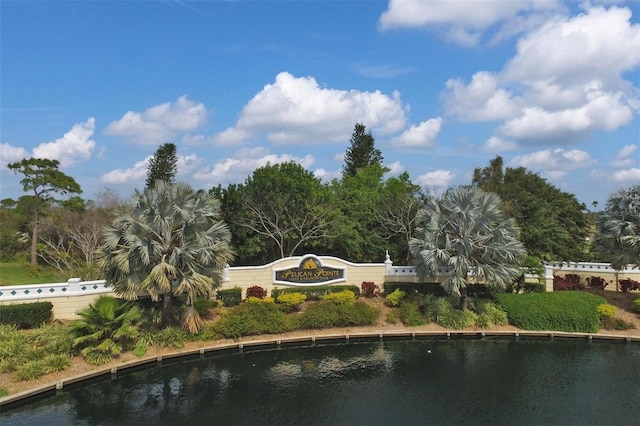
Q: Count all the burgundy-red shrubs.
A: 5